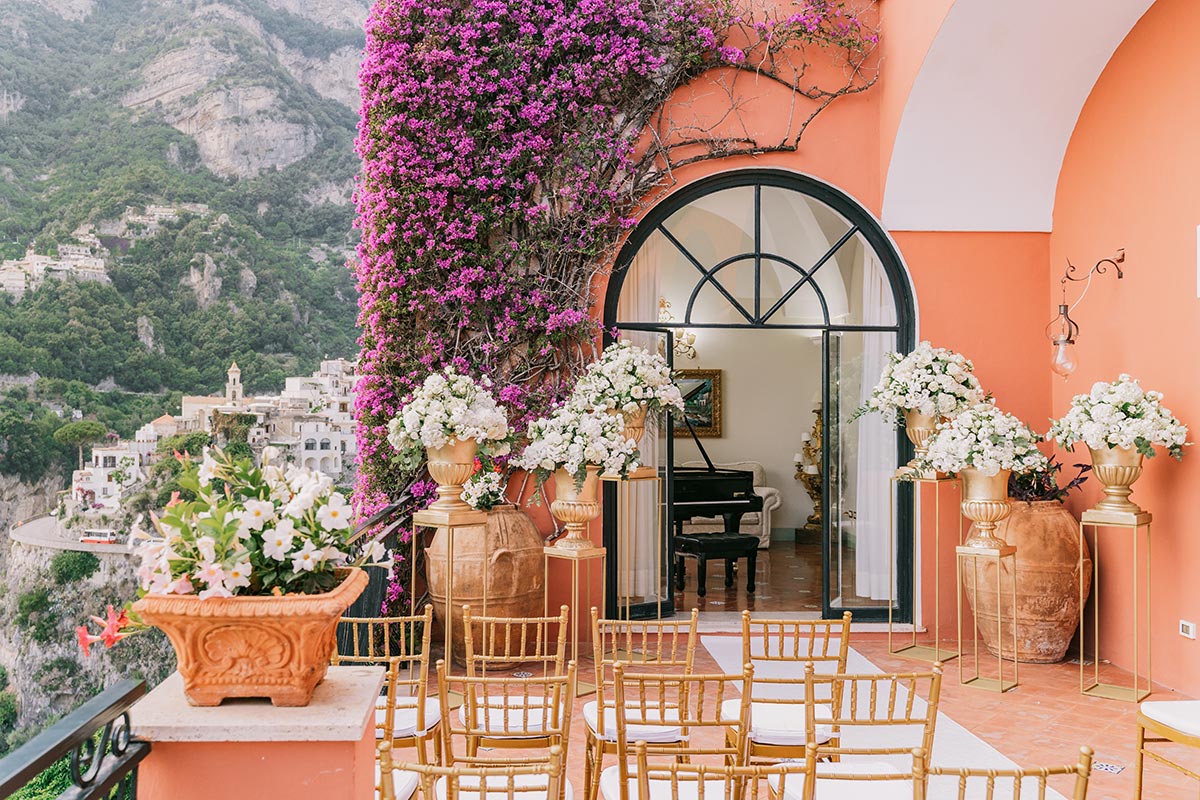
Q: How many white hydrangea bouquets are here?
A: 6